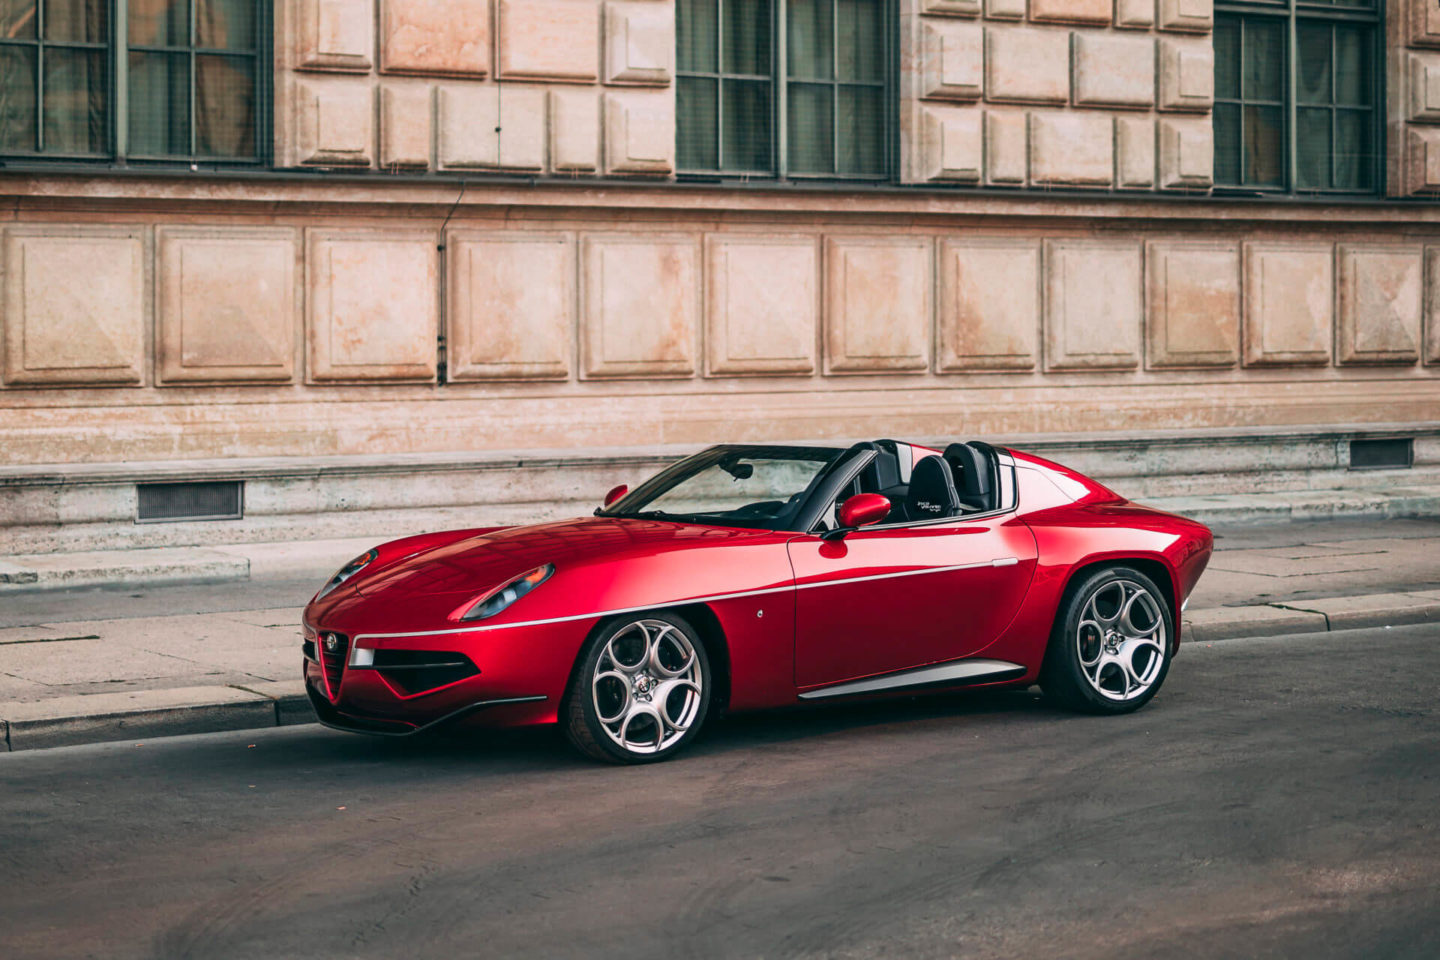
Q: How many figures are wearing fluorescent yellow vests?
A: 0